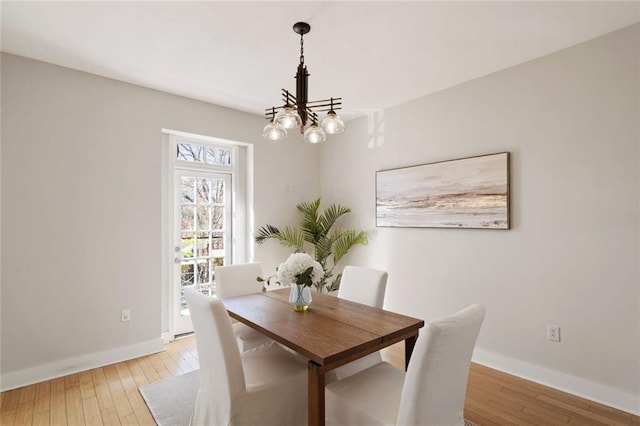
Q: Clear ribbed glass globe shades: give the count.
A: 4